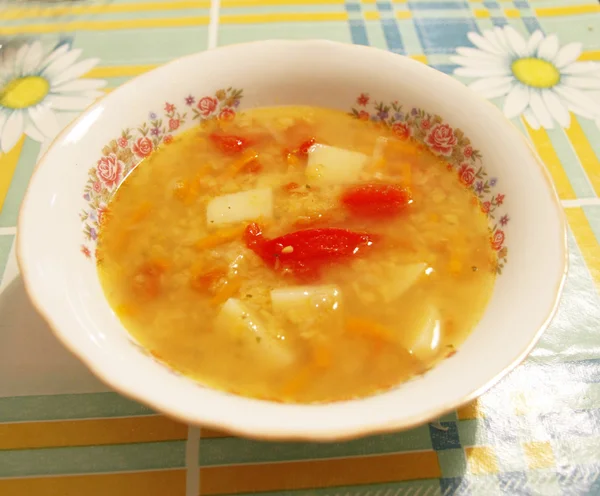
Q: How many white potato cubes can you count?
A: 6